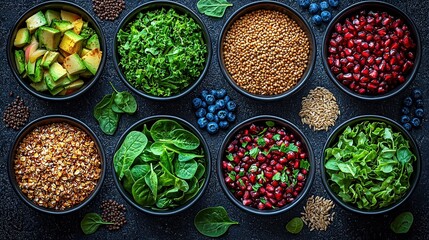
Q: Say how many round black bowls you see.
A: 8